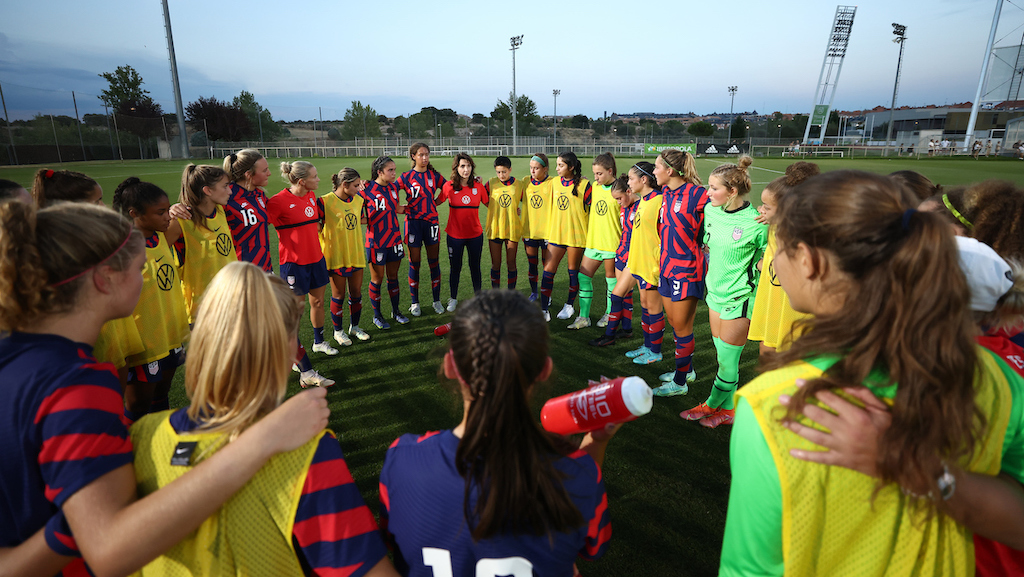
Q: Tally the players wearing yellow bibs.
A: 12